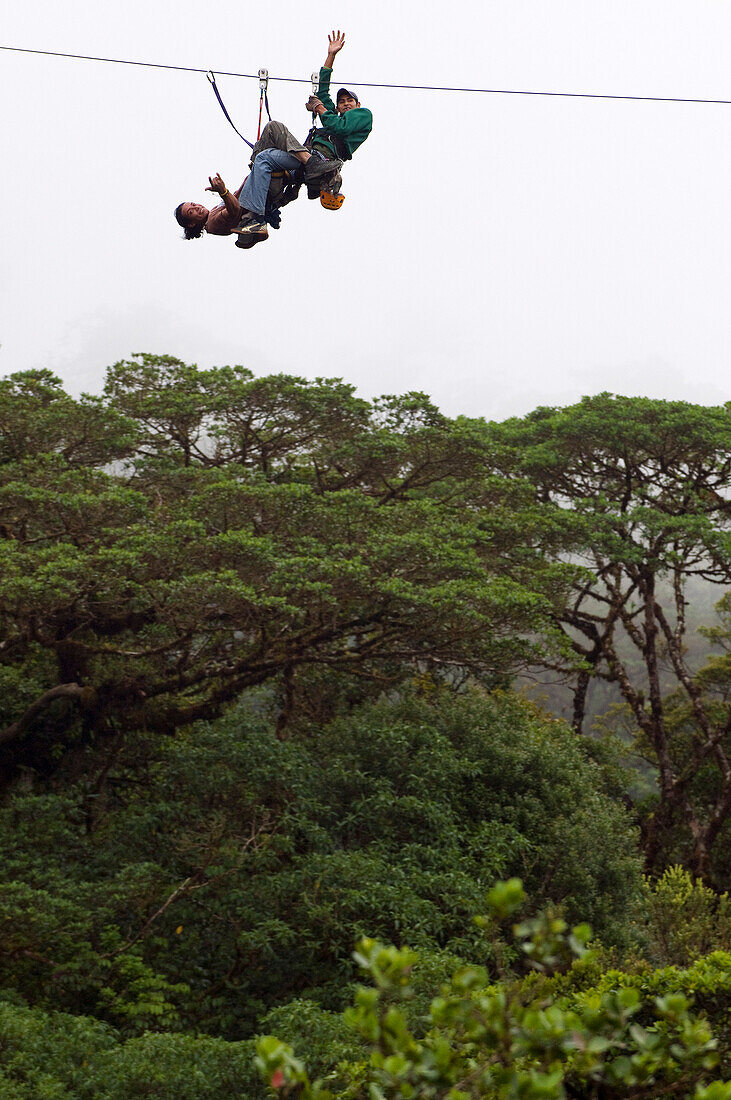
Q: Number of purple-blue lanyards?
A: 2